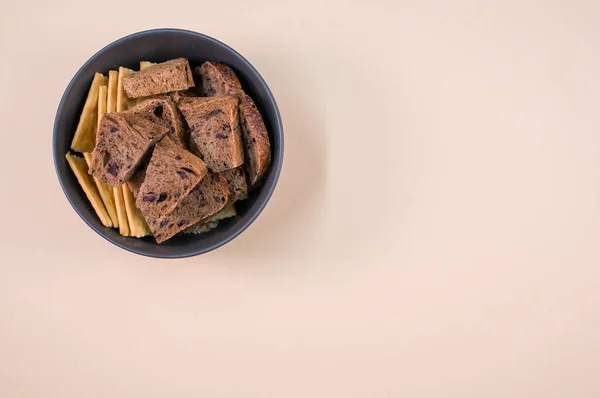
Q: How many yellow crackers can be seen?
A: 9